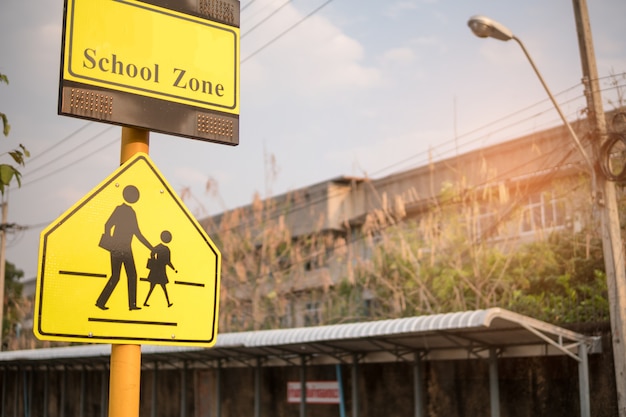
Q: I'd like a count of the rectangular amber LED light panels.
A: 3